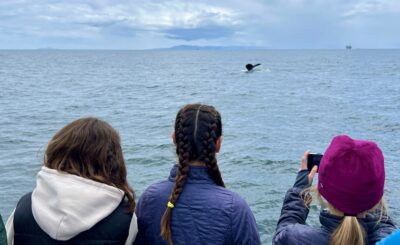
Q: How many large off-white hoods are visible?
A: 1